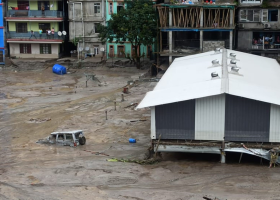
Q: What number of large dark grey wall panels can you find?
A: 2